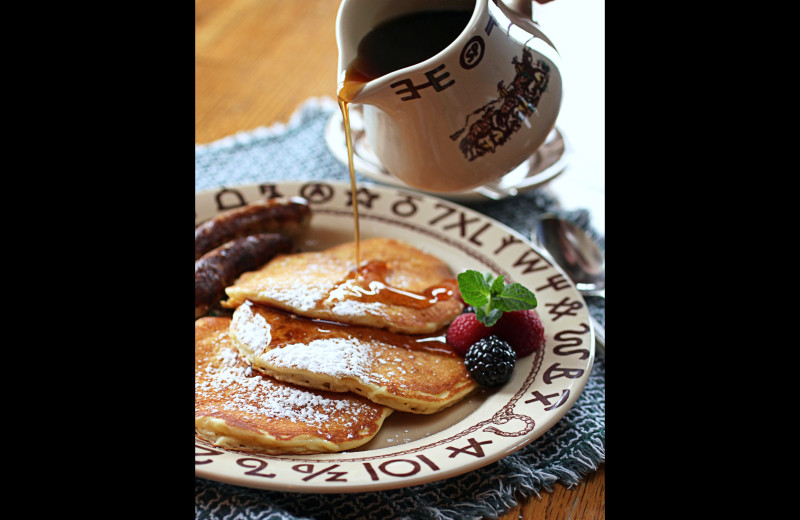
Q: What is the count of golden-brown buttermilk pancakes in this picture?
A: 3